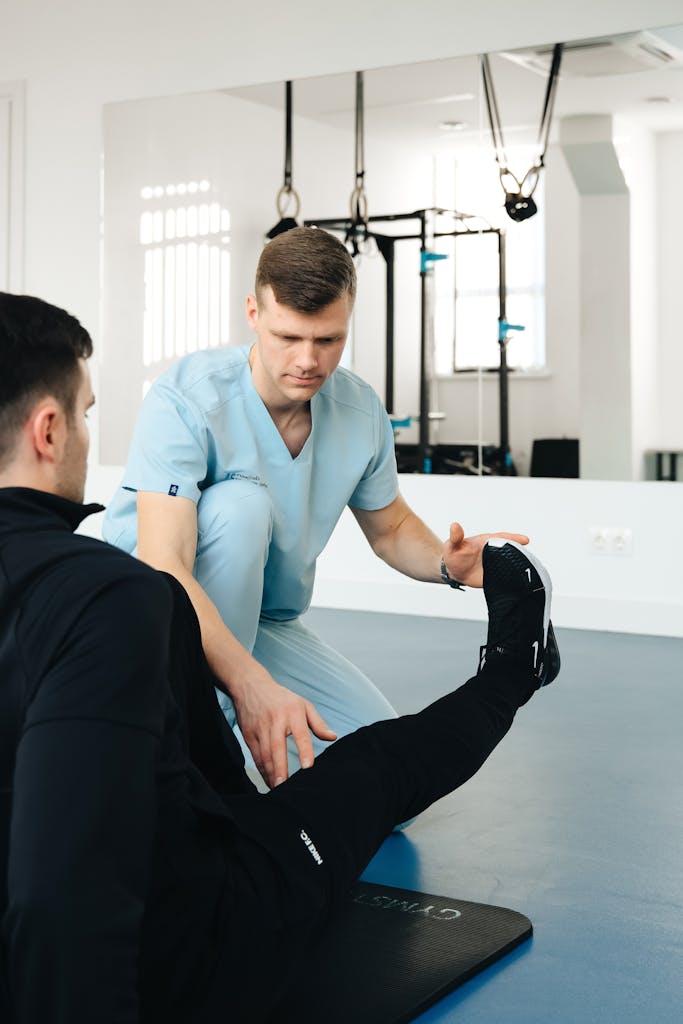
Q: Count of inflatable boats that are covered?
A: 0